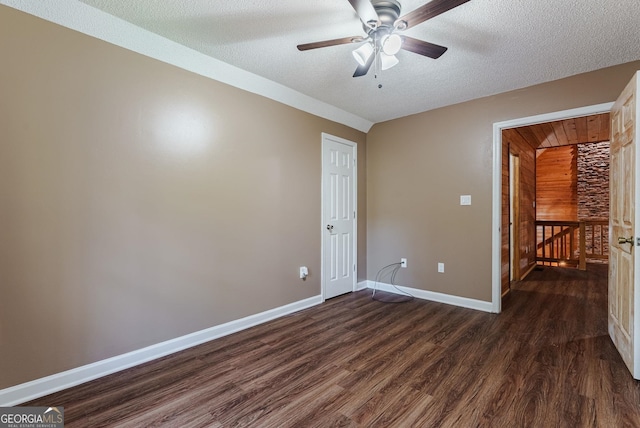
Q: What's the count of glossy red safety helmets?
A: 0